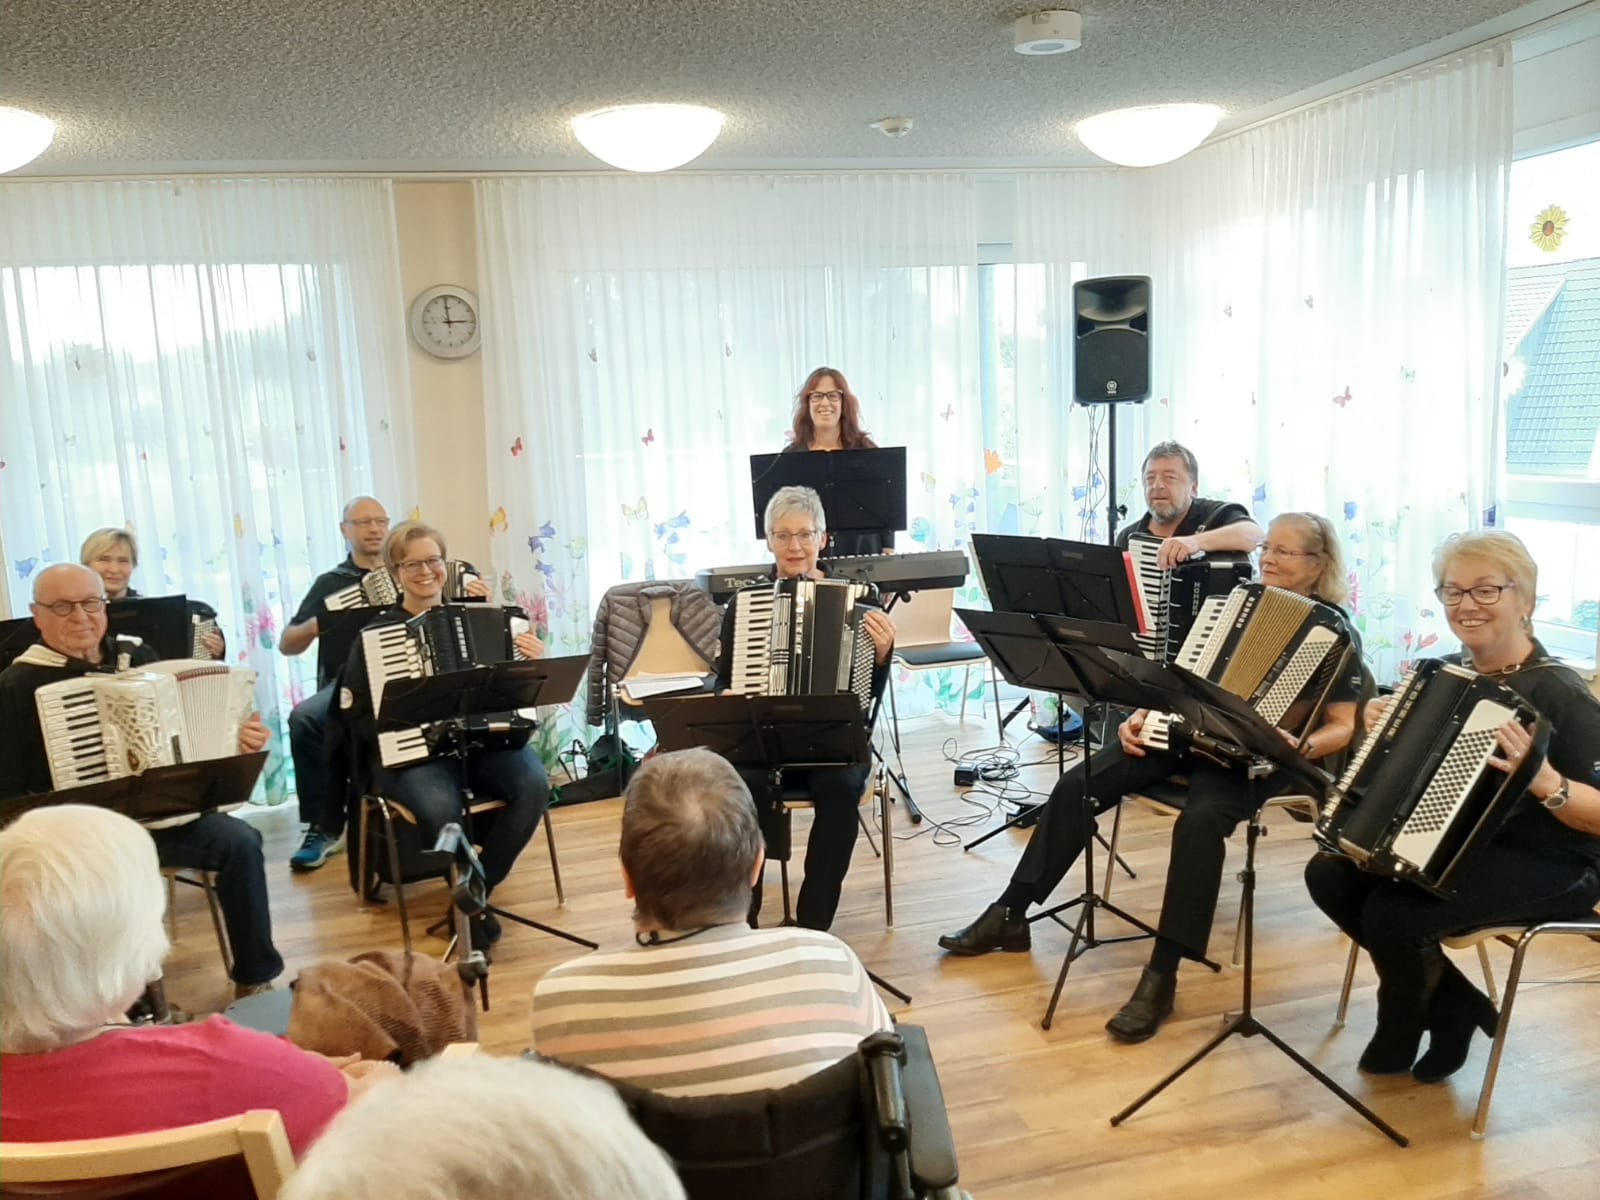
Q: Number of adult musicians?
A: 9